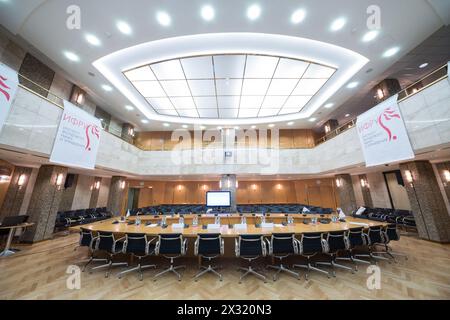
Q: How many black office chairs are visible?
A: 12